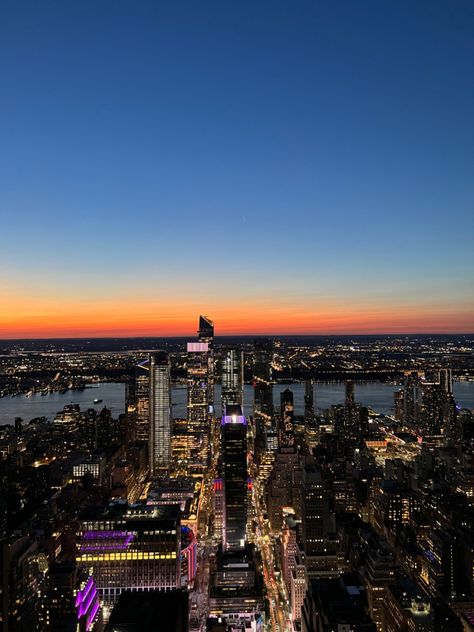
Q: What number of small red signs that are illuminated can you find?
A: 2